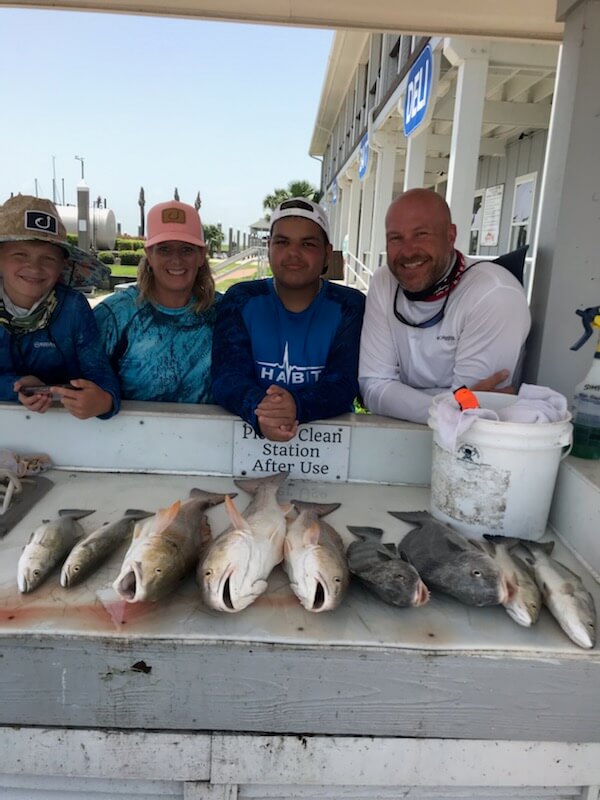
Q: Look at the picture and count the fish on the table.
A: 9